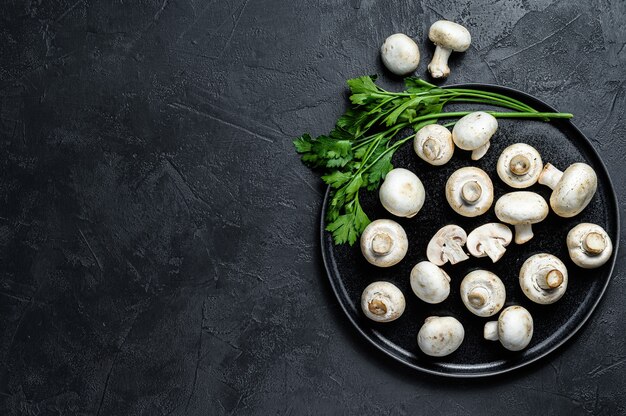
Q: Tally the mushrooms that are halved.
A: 2